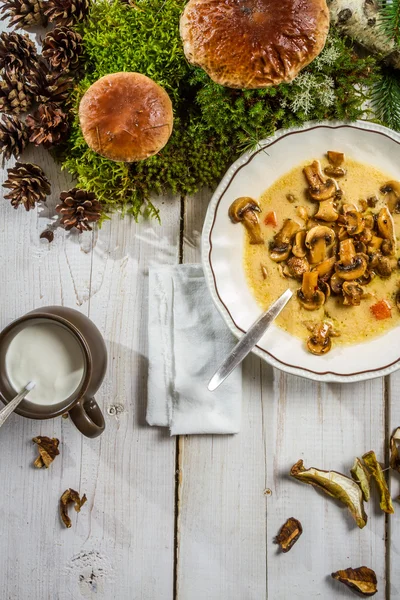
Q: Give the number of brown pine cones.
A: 10